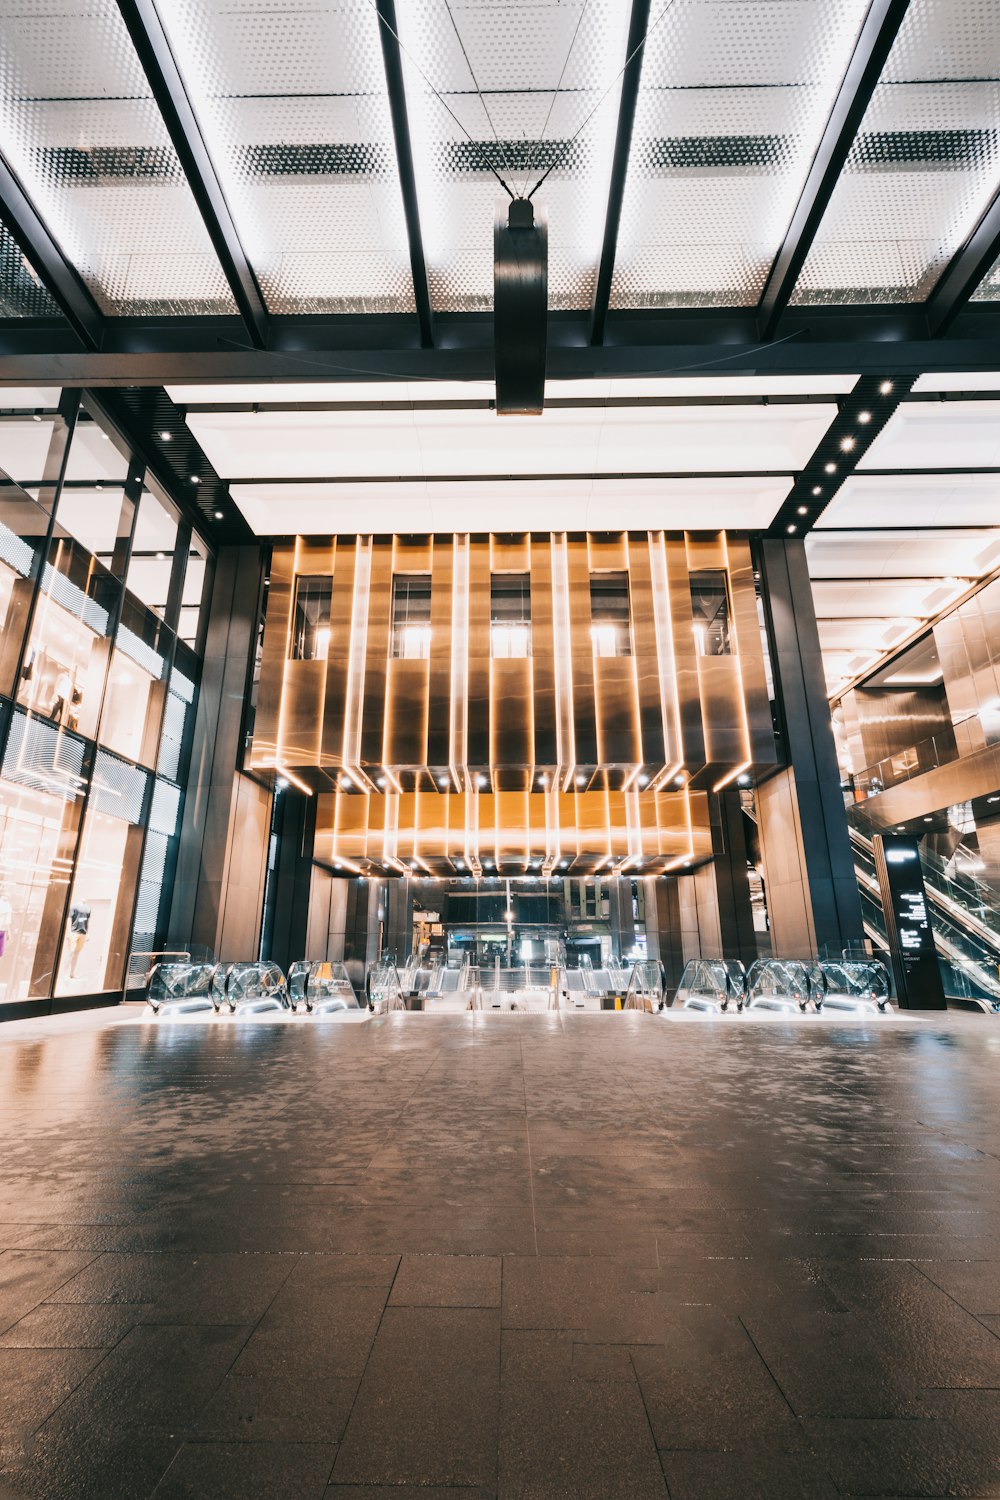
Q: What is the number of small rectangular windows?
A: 5